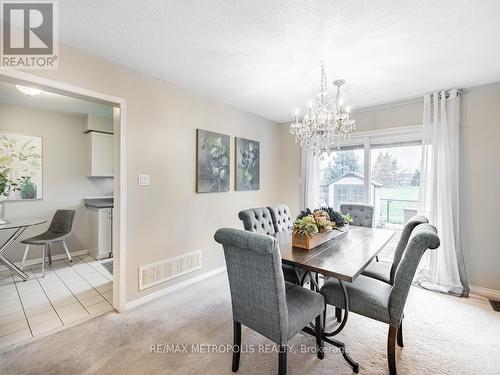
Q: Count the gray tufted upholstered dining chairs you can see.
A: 6